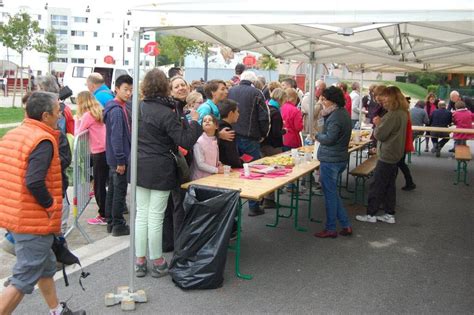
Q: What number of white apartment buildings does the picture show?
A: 1